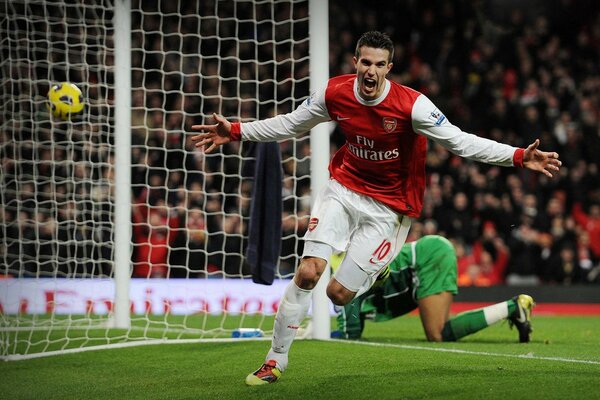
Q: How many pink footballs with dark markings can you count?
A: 0